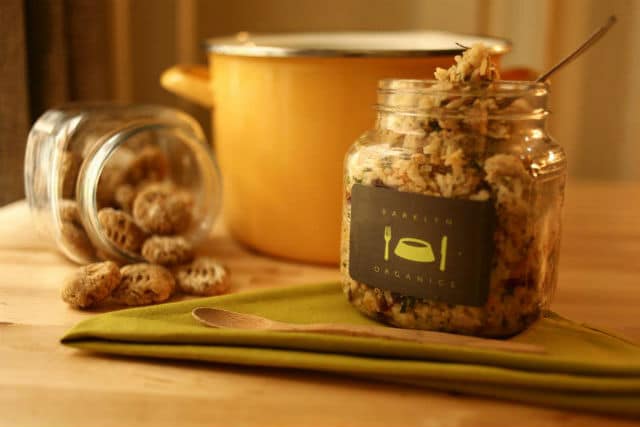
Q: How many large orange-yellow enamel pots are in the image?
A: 1